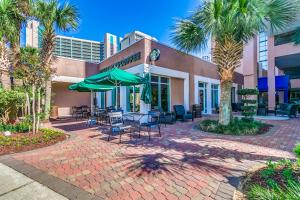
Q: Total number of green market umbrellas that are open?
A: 2